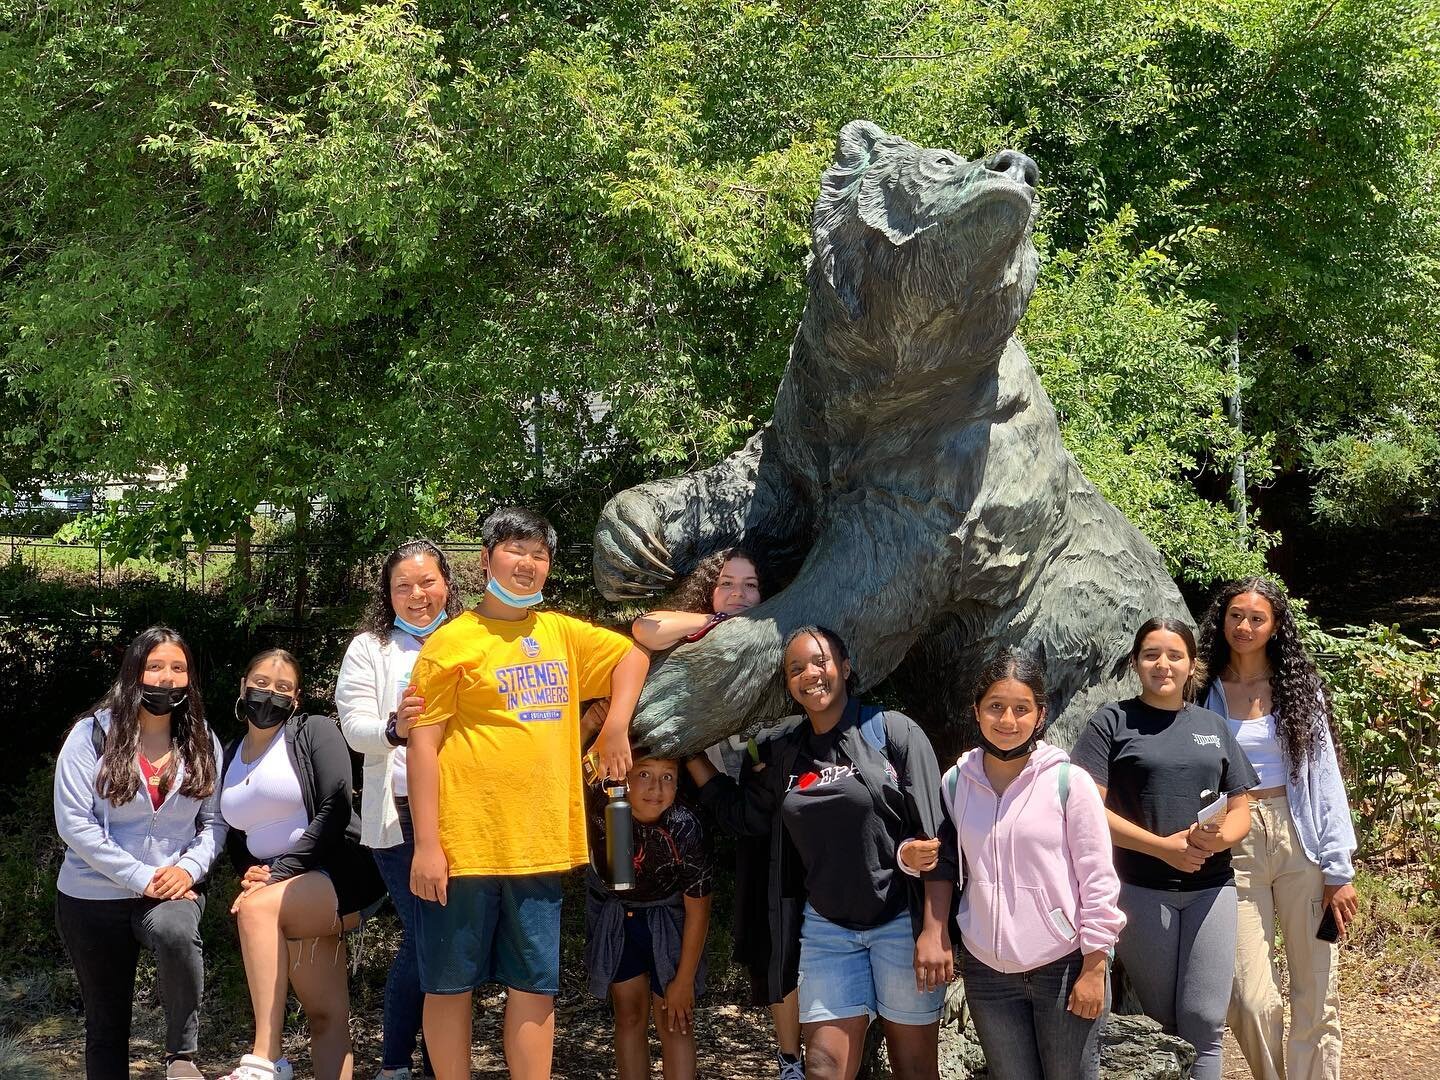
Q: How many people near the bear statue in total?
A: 10